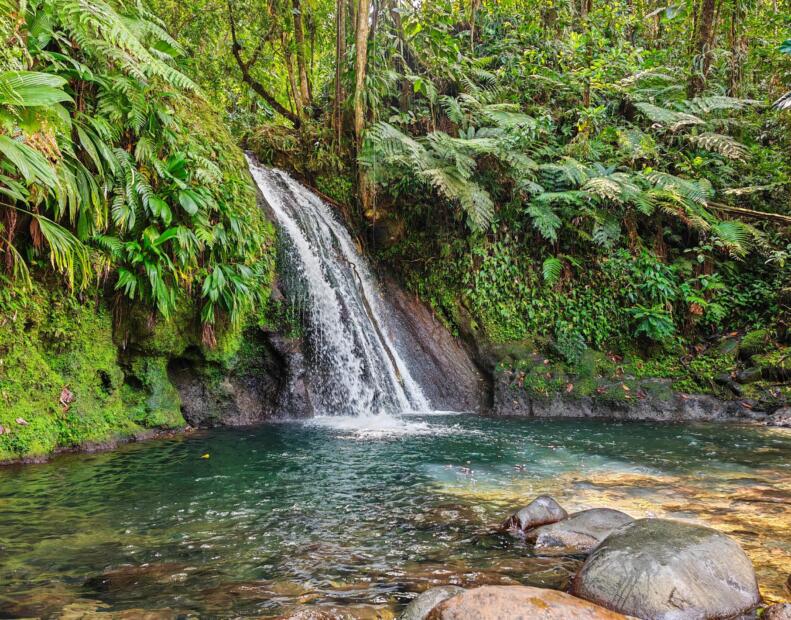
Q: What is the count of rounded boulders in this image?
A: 5